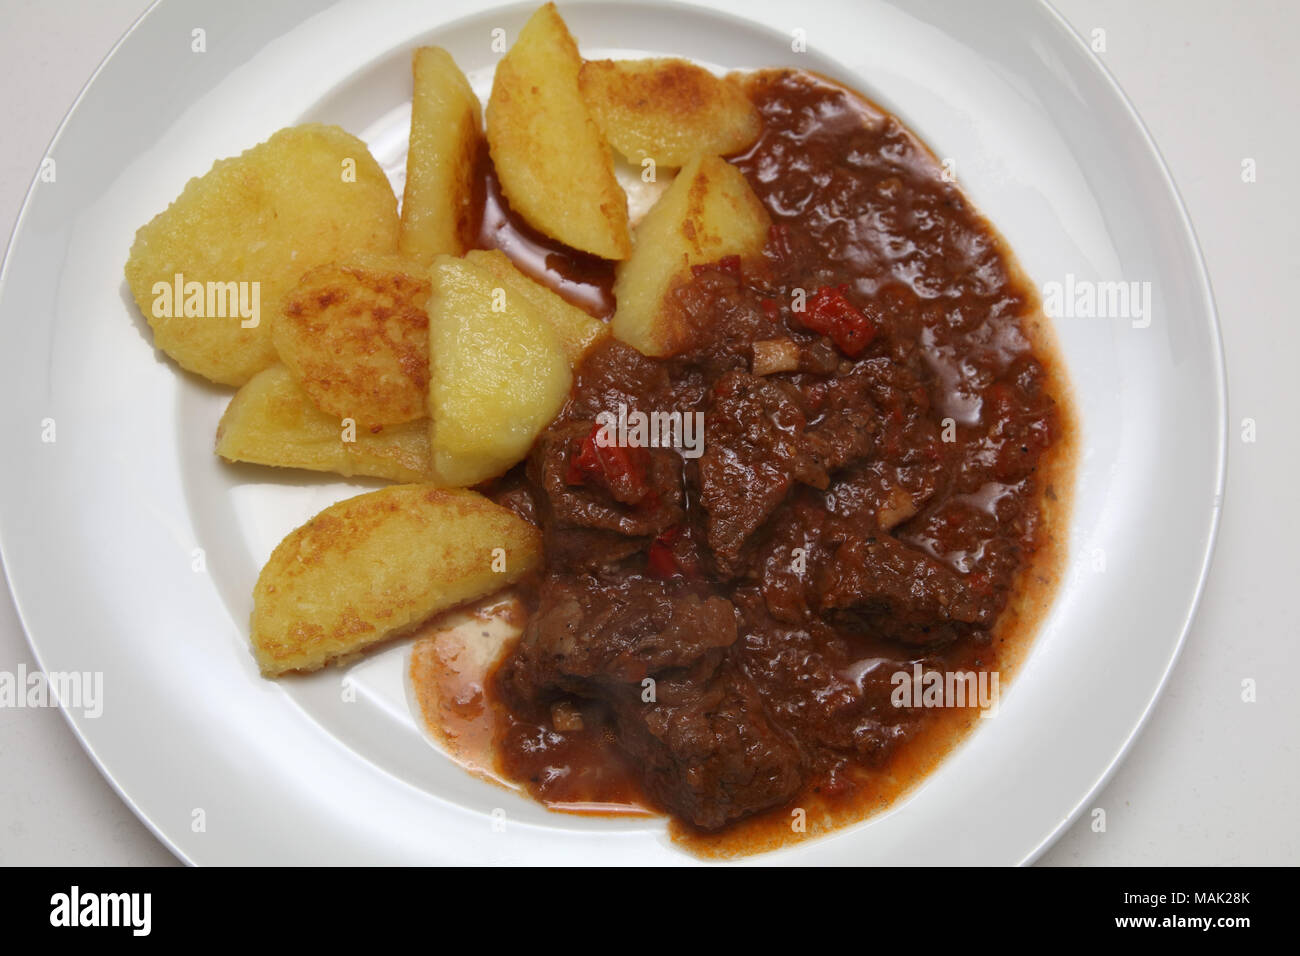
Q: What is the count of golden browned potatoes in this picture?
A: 10